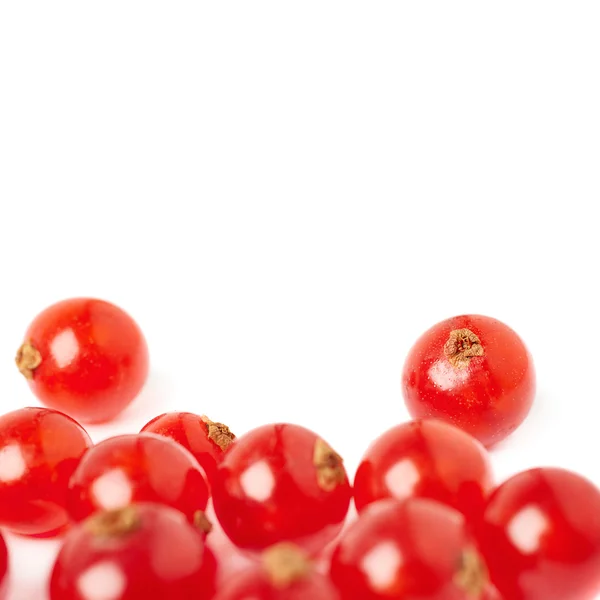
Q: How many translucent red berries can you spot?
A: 12